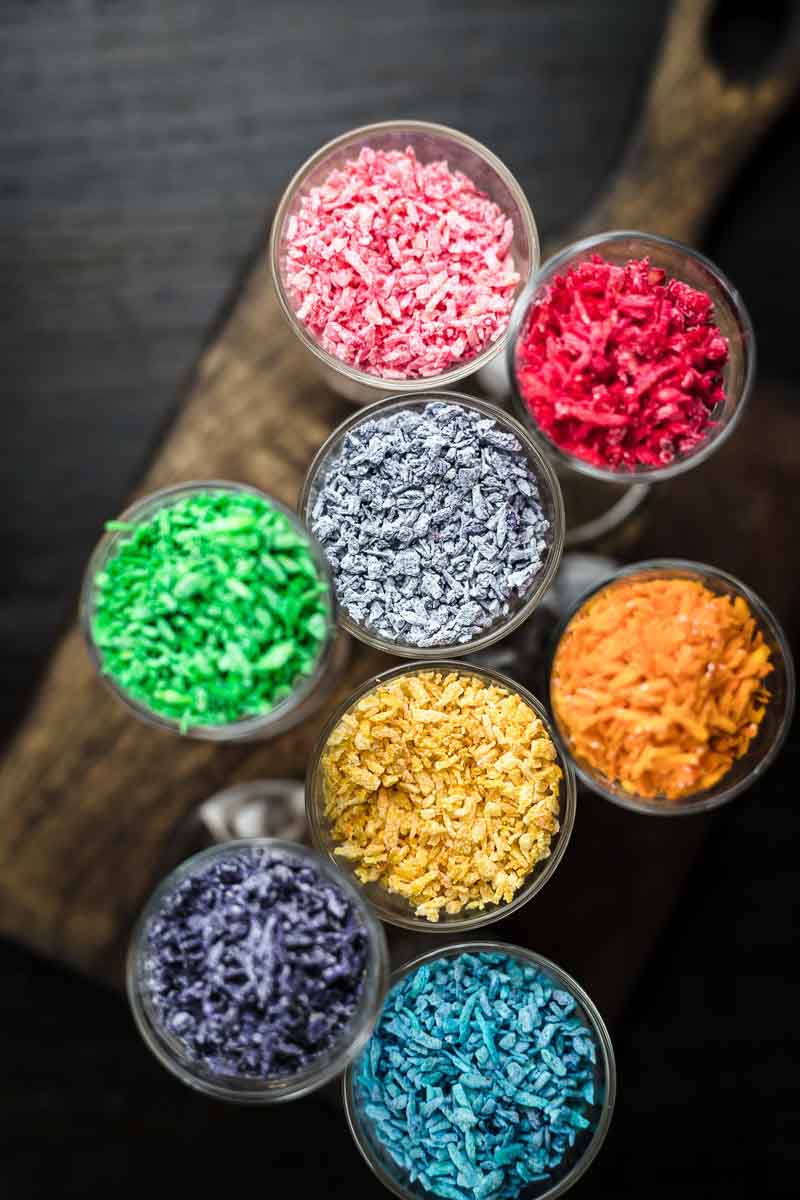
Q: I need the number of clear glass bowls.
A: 8